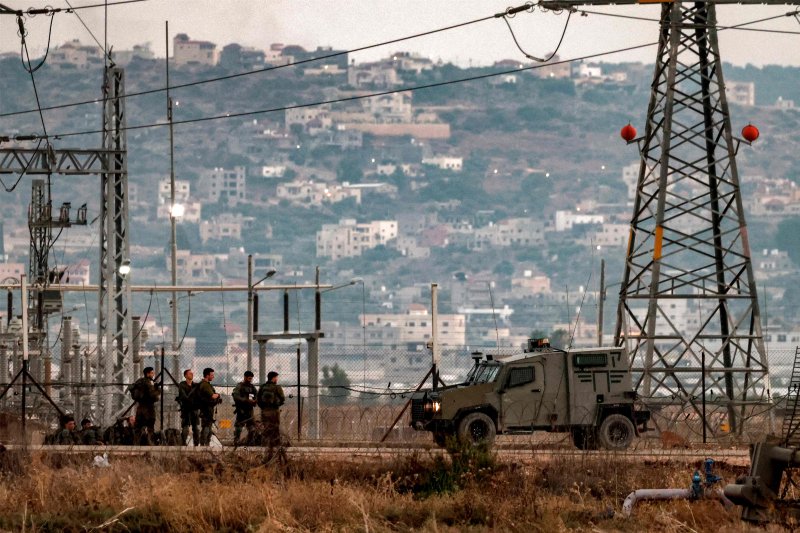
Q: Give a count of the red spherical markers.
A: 2